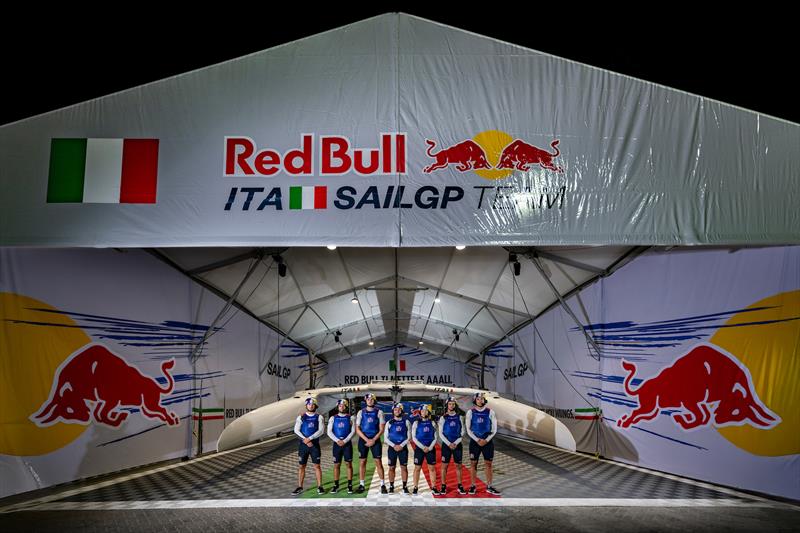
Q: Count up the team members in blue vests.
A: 7